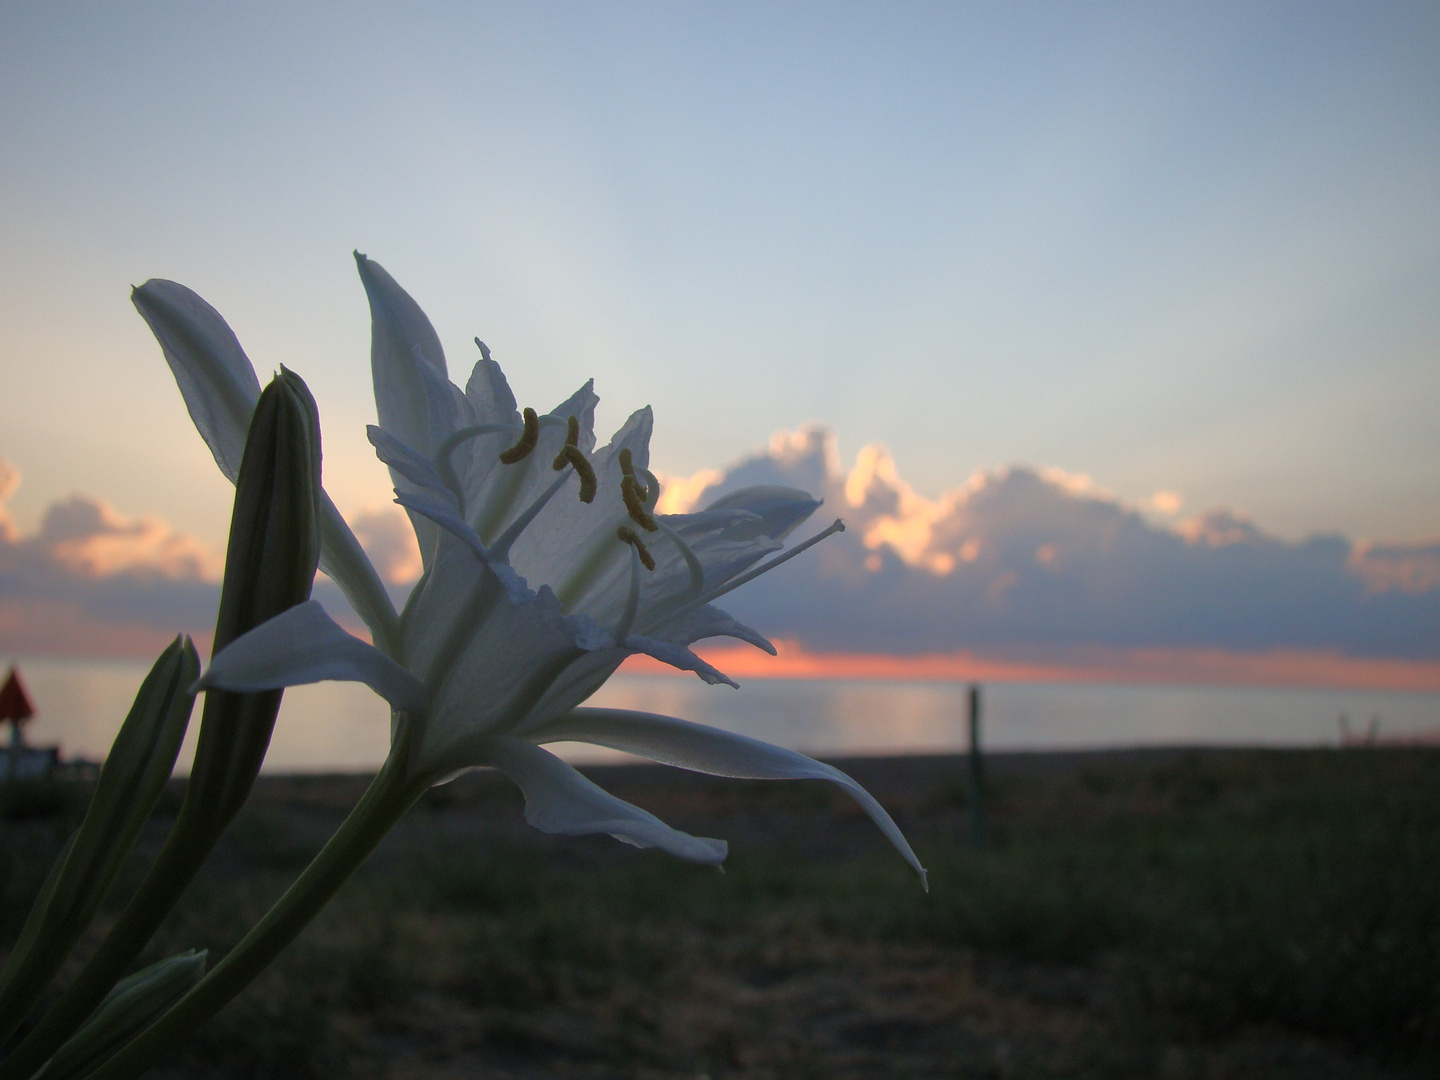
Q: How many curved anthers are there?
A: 6